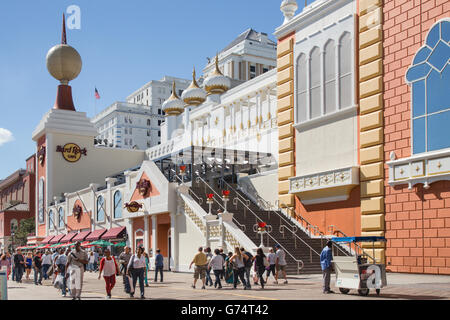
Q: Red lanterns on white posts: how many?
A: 4